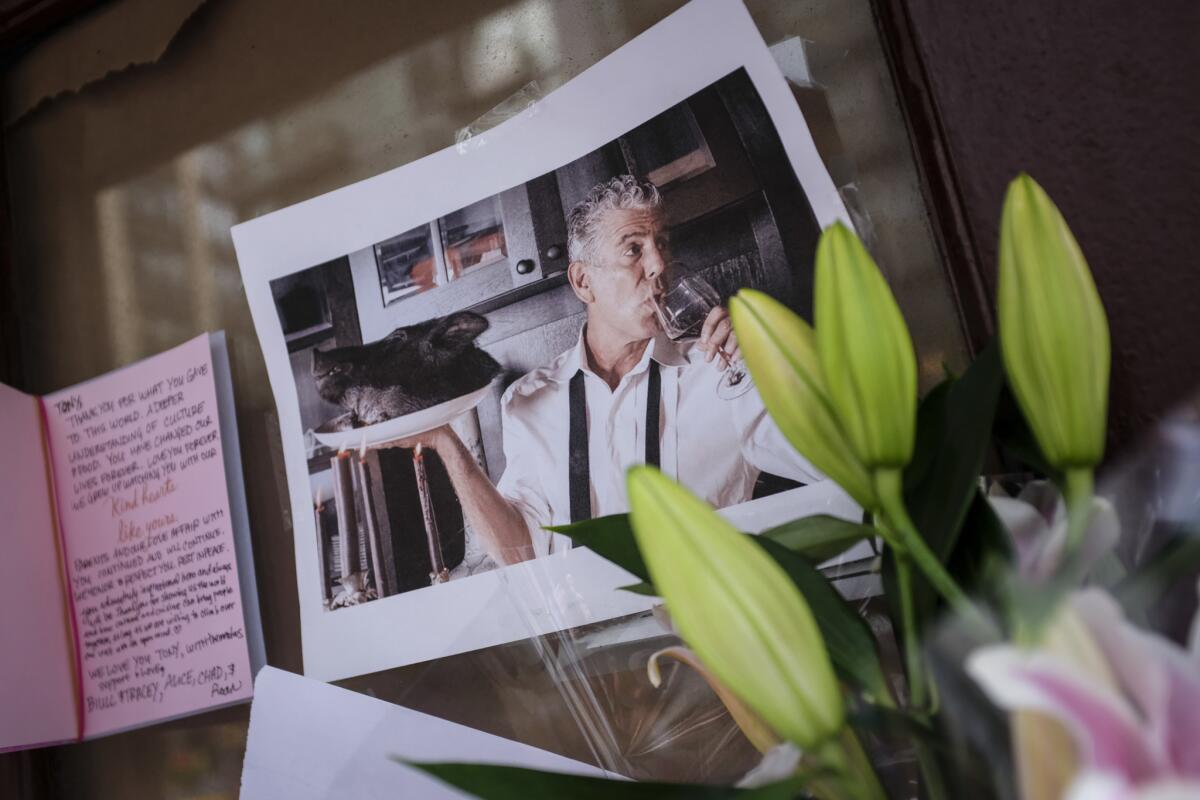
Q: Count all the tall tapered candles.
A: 4